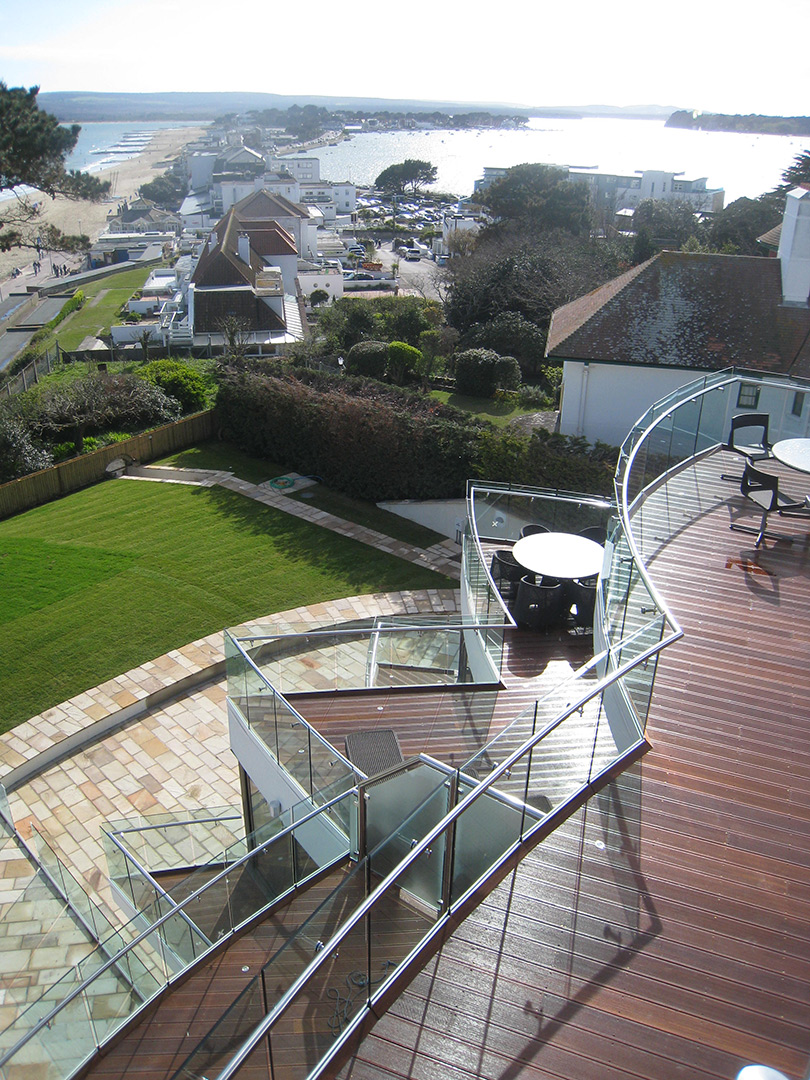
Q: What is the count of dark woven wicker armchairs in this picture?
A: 5